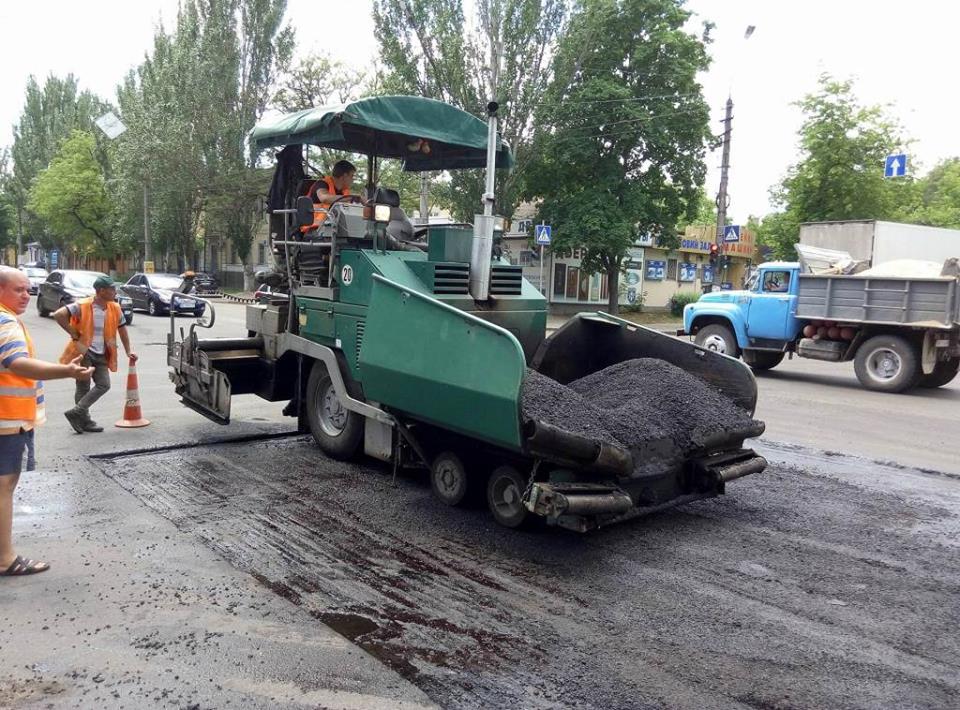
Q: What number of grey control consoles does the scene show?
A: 1